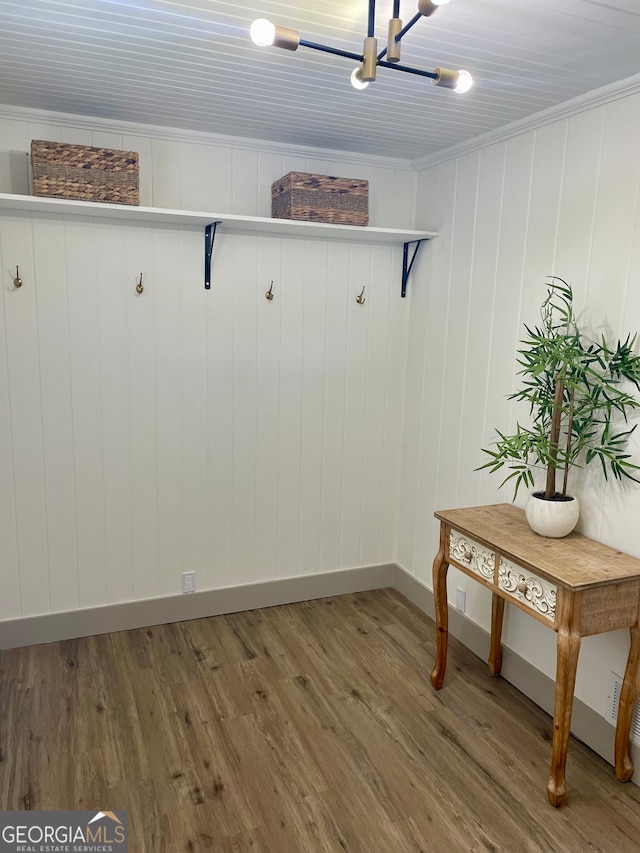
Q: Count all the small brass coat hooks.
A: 4